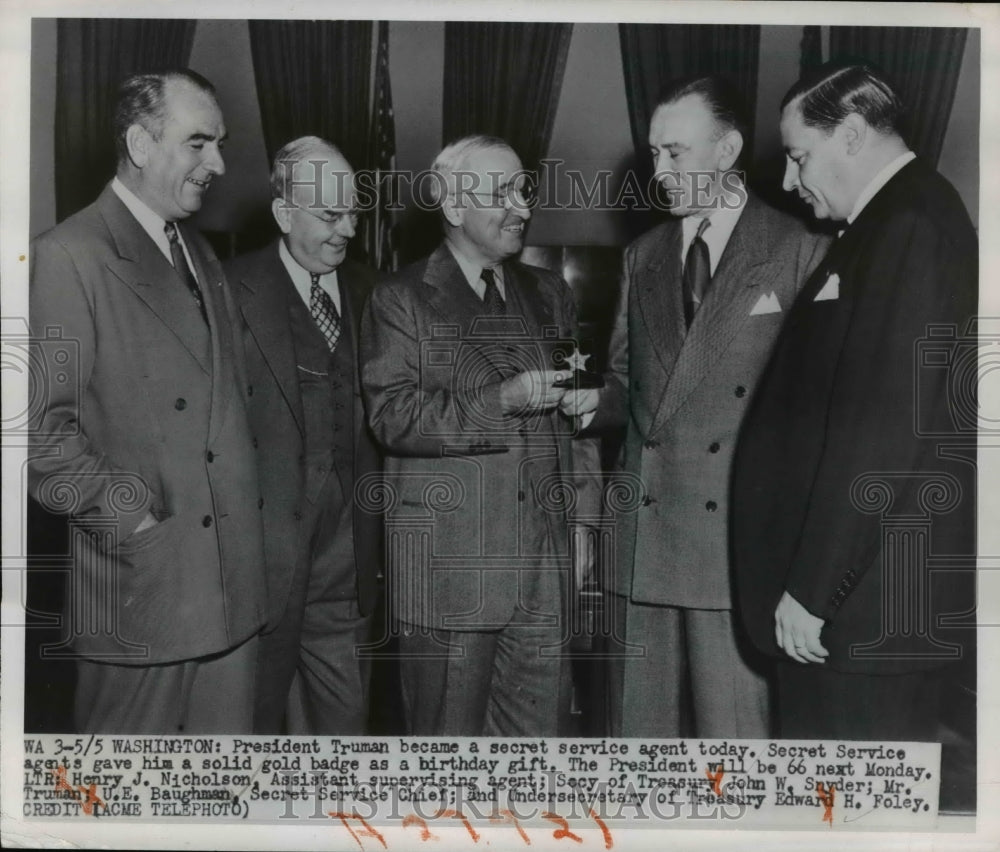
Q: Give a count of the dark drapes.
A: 5